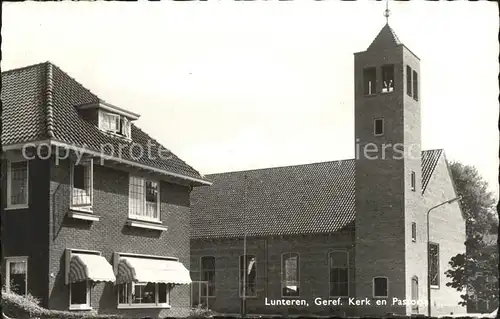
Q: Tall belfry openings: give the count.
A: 4